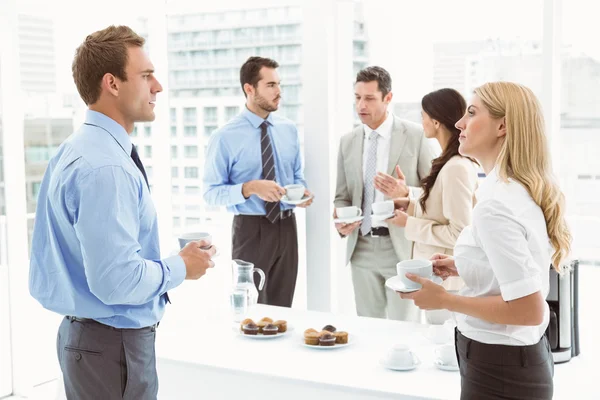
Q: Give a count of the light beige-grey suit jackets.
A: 1